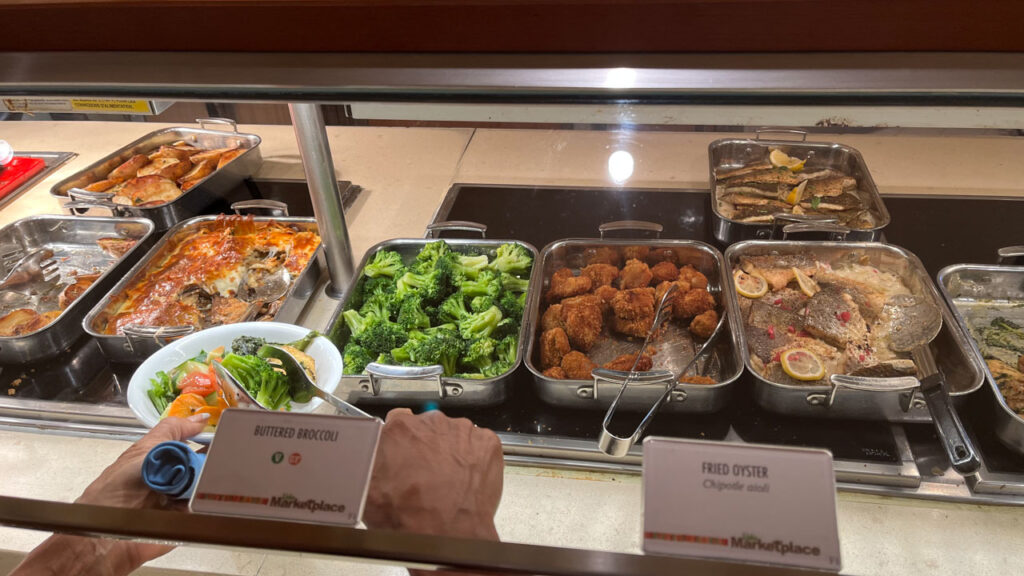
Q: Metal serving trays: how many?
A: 8